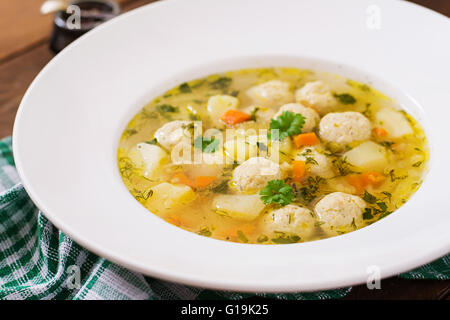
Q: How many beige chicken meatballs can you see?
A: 9